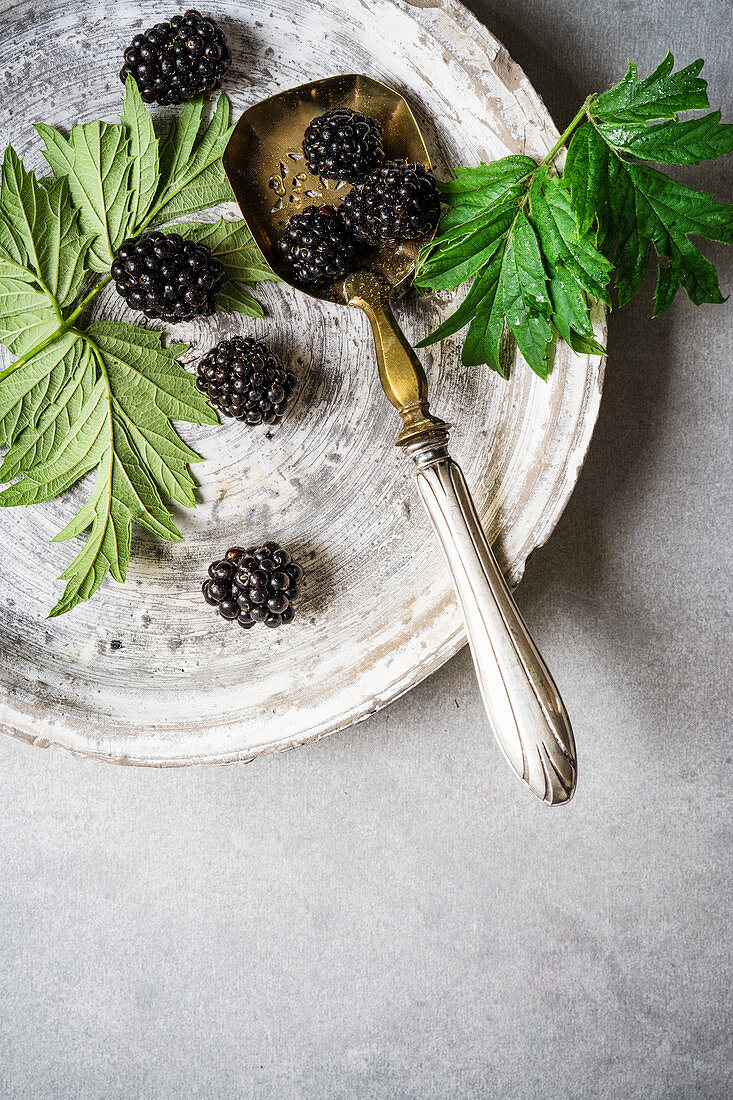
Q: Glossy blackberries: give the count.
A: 7